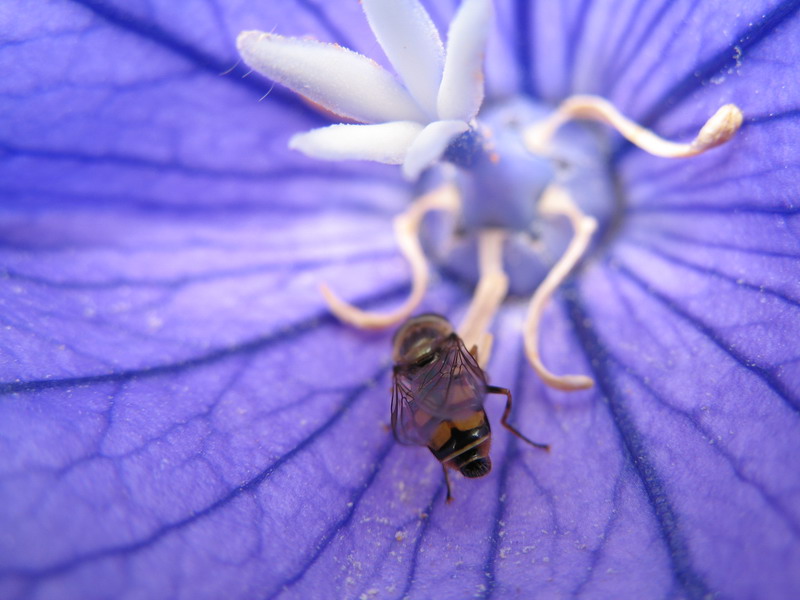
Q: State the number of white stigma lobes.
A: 5